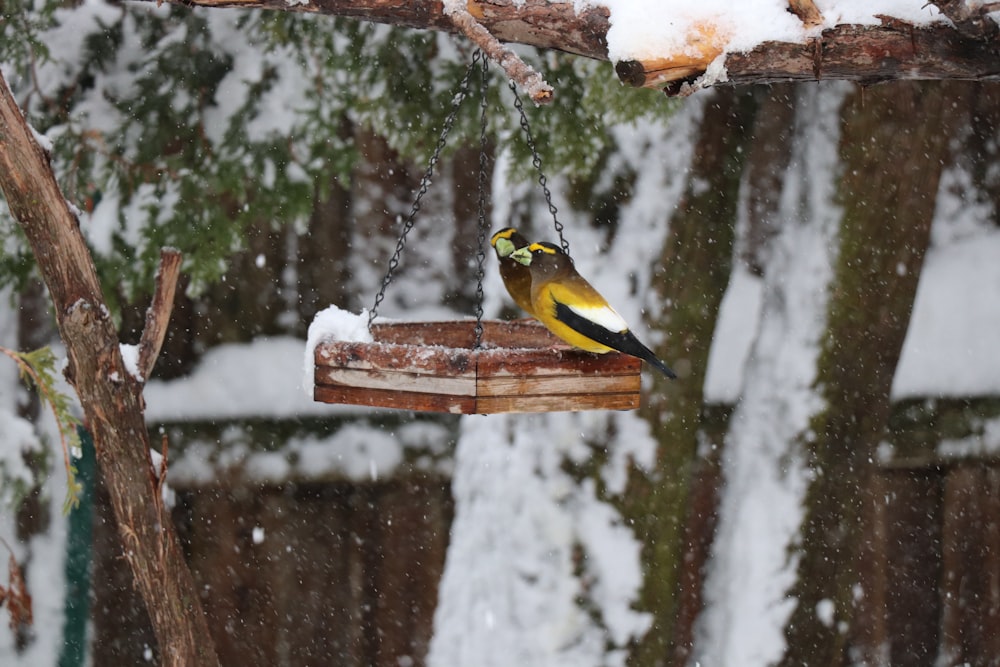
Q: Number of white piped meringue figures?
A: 0